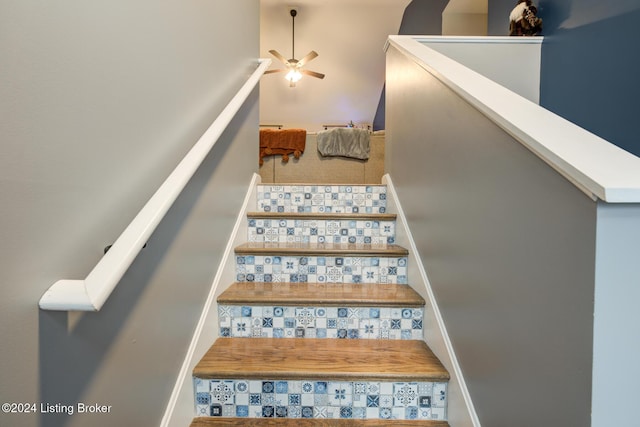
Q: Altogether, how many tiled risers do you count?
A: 5